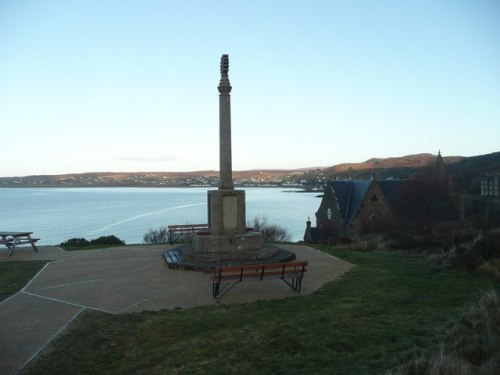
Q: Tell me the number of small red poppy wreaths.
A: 2